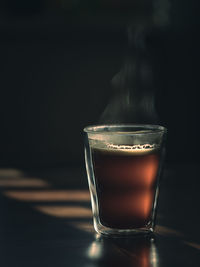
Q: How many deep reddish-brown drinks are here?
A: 1